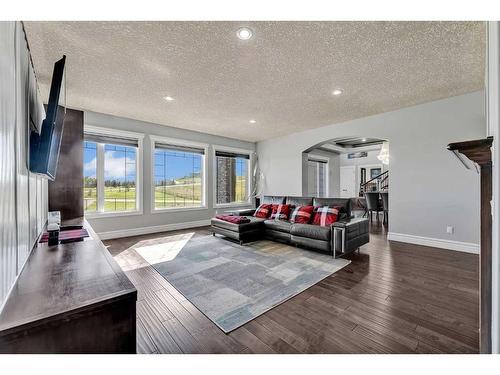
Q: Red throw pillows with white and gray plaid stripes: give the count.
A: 4